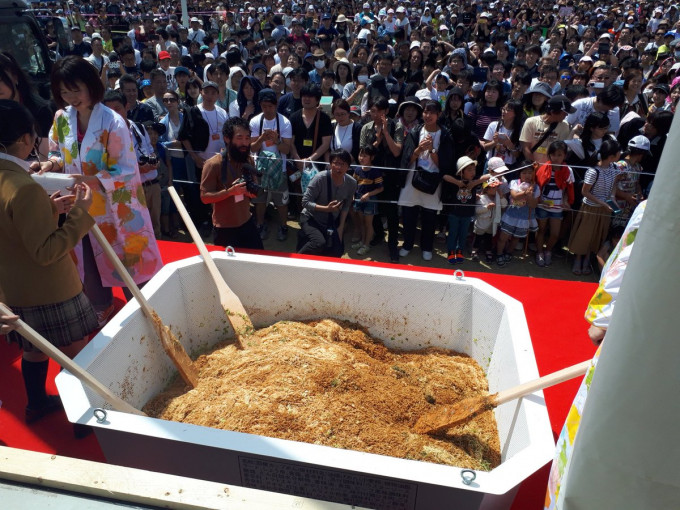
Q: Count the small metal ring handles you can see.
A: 4